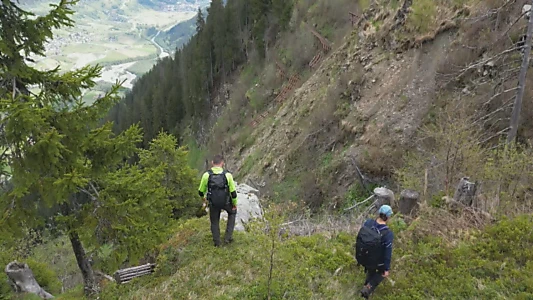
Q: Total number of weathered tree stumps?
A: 4